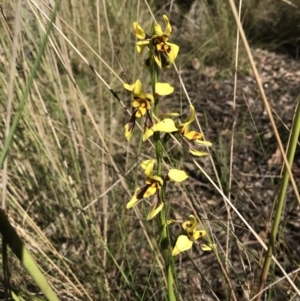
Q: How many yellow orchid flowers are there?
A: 5